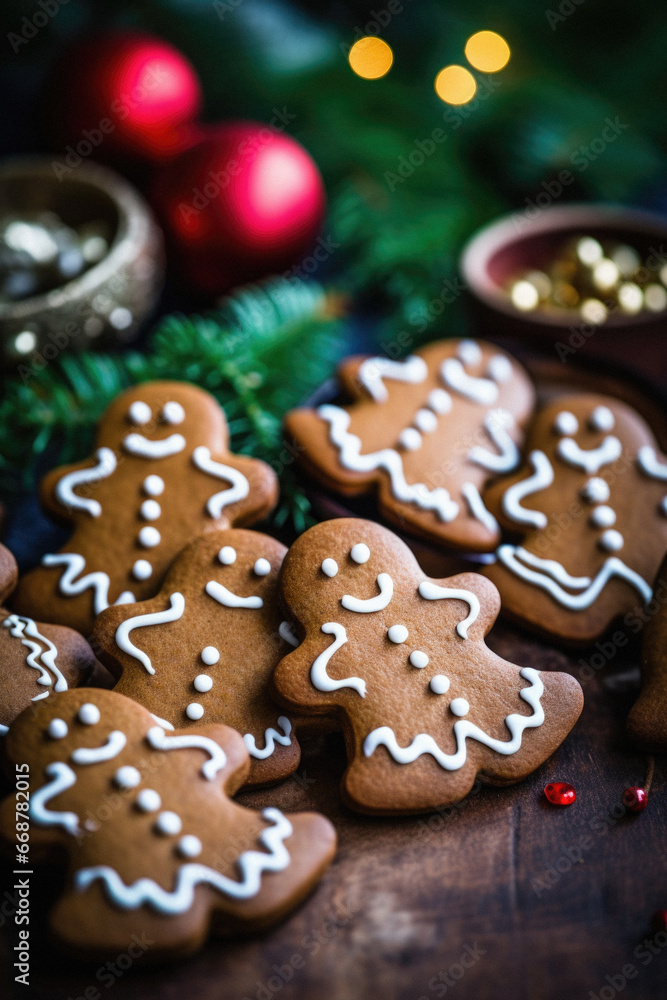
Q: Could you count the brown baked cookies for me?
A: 8